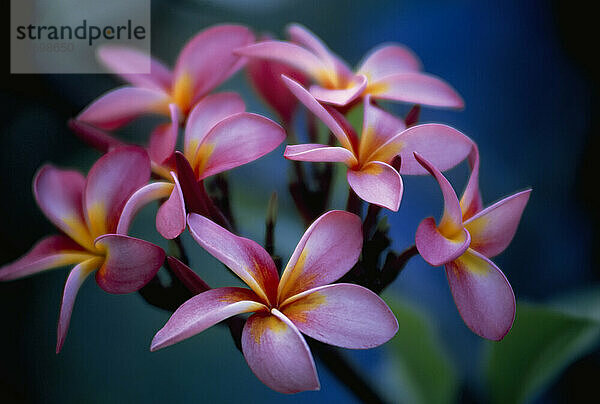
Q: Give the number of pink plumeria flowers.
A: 7